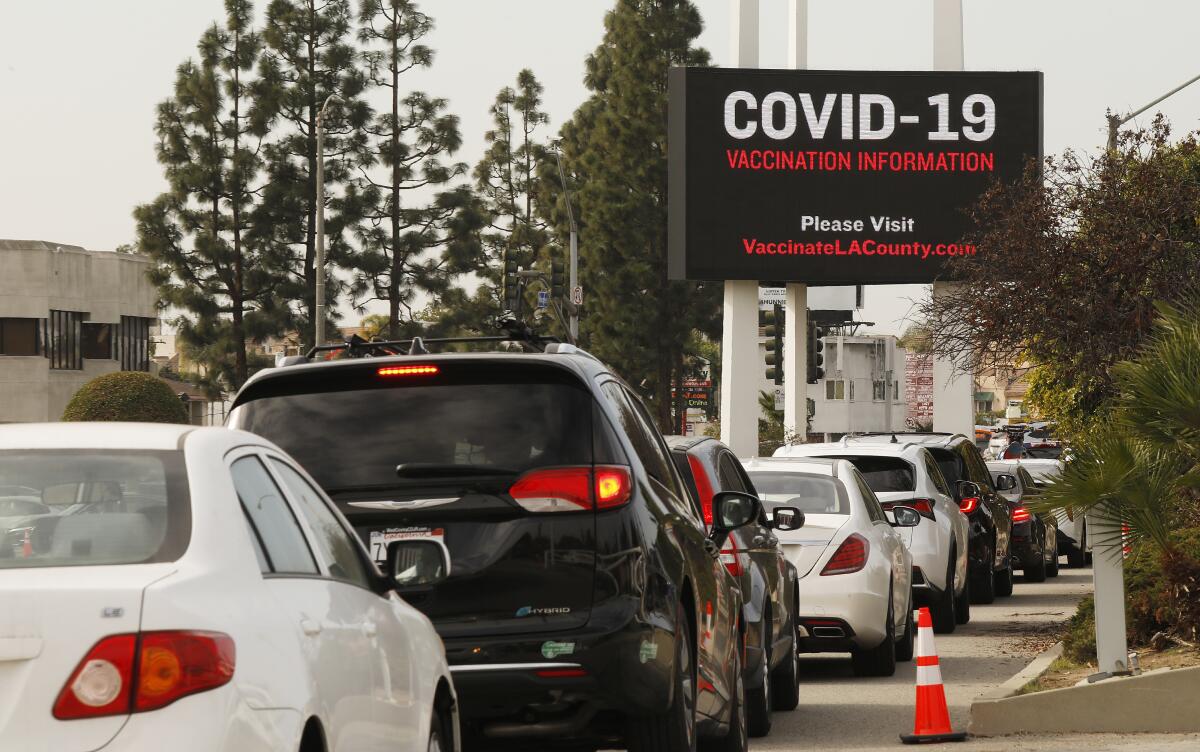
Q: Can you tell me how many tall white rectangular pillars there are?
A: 3